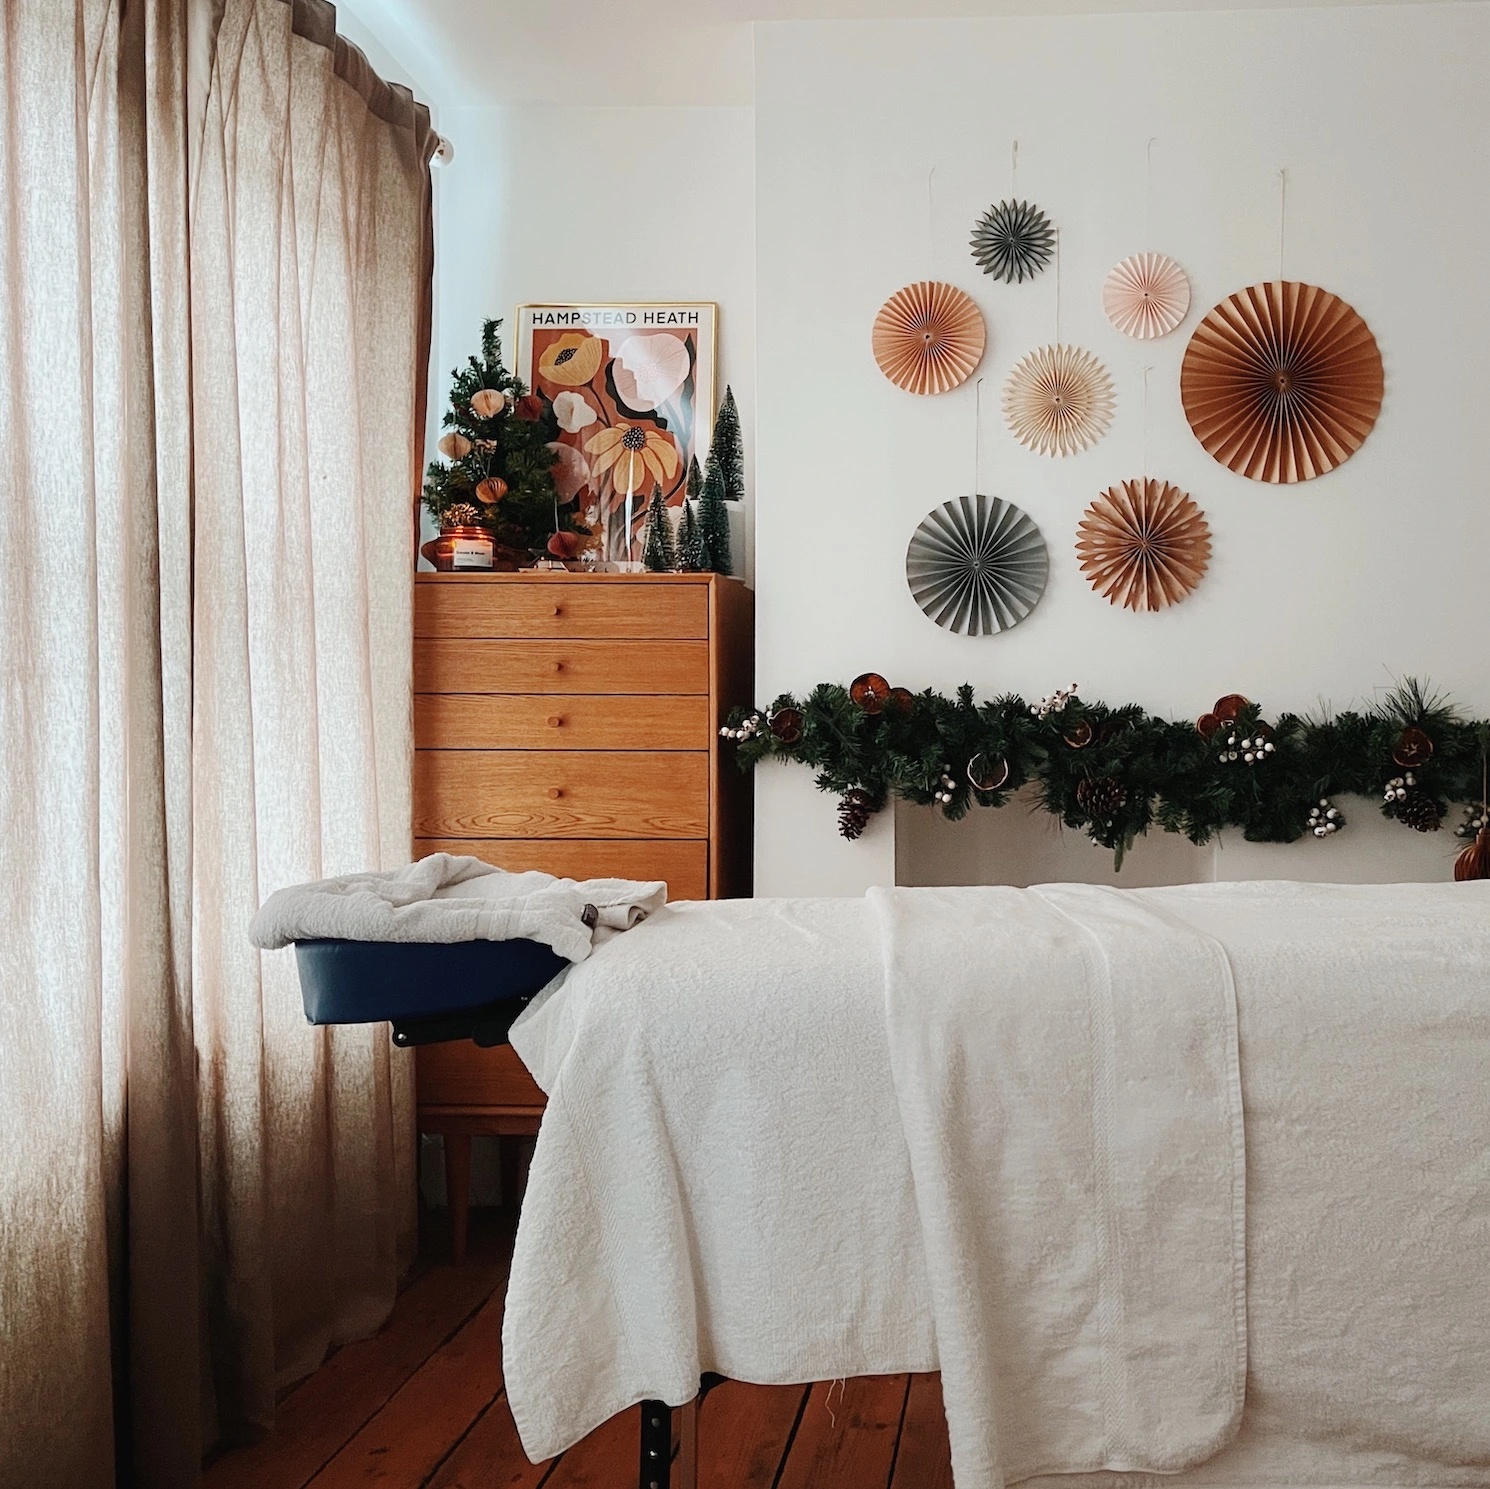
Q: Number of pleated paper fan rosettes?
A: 7